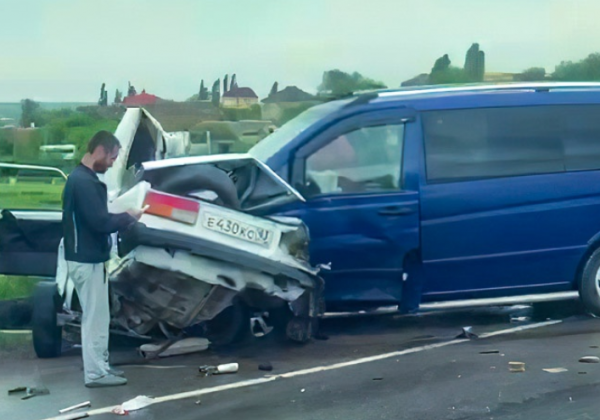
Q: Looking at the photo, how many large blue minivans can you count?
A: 1